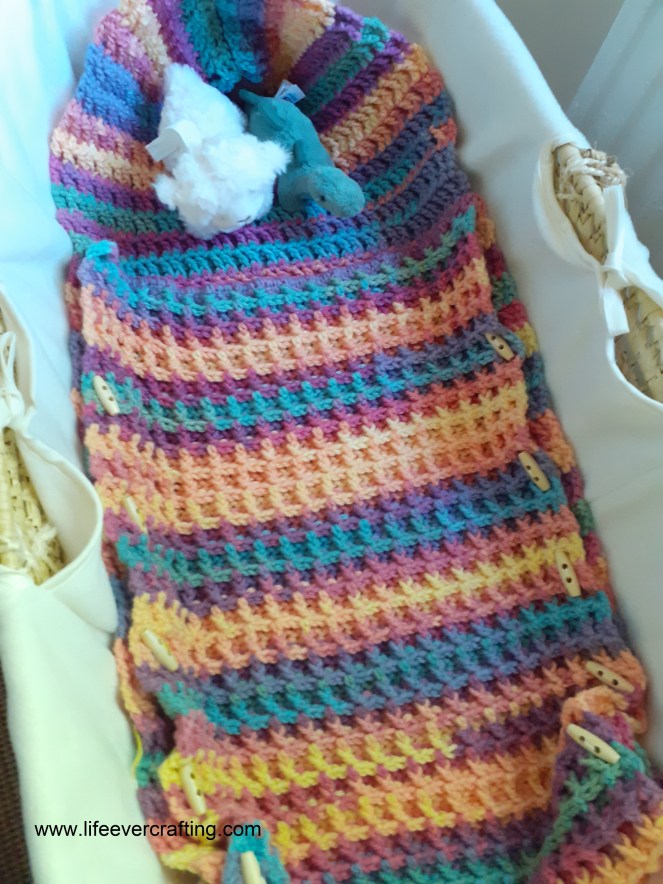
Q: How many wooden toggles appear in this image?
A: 10